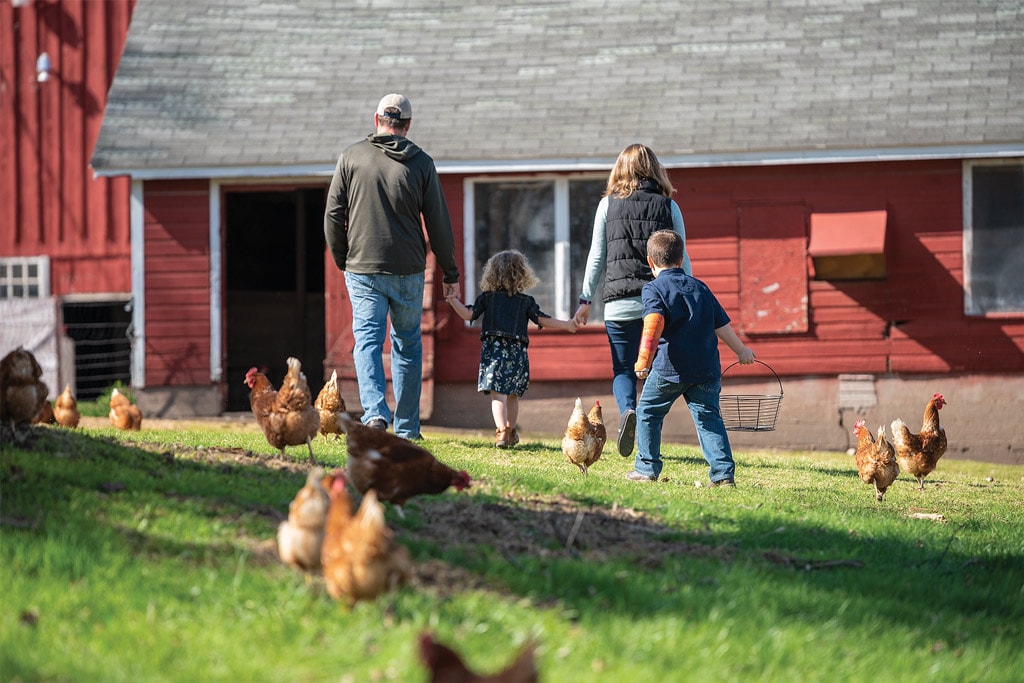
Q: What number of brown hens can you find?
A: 13